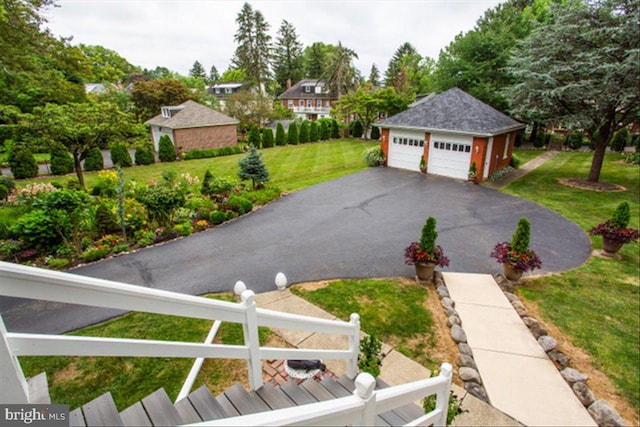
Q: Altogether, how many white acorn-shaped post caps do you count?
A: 2